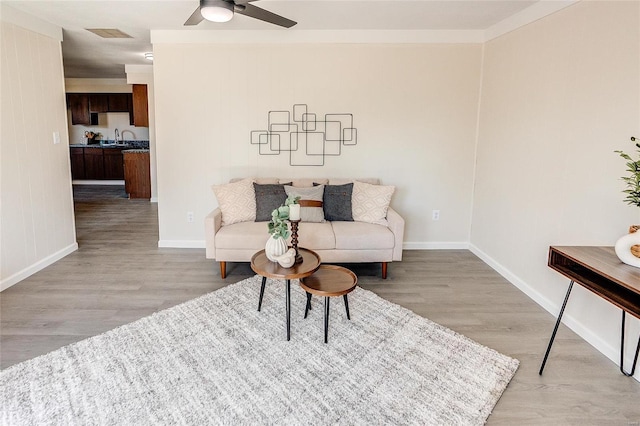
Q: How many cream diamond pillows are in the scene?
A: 2